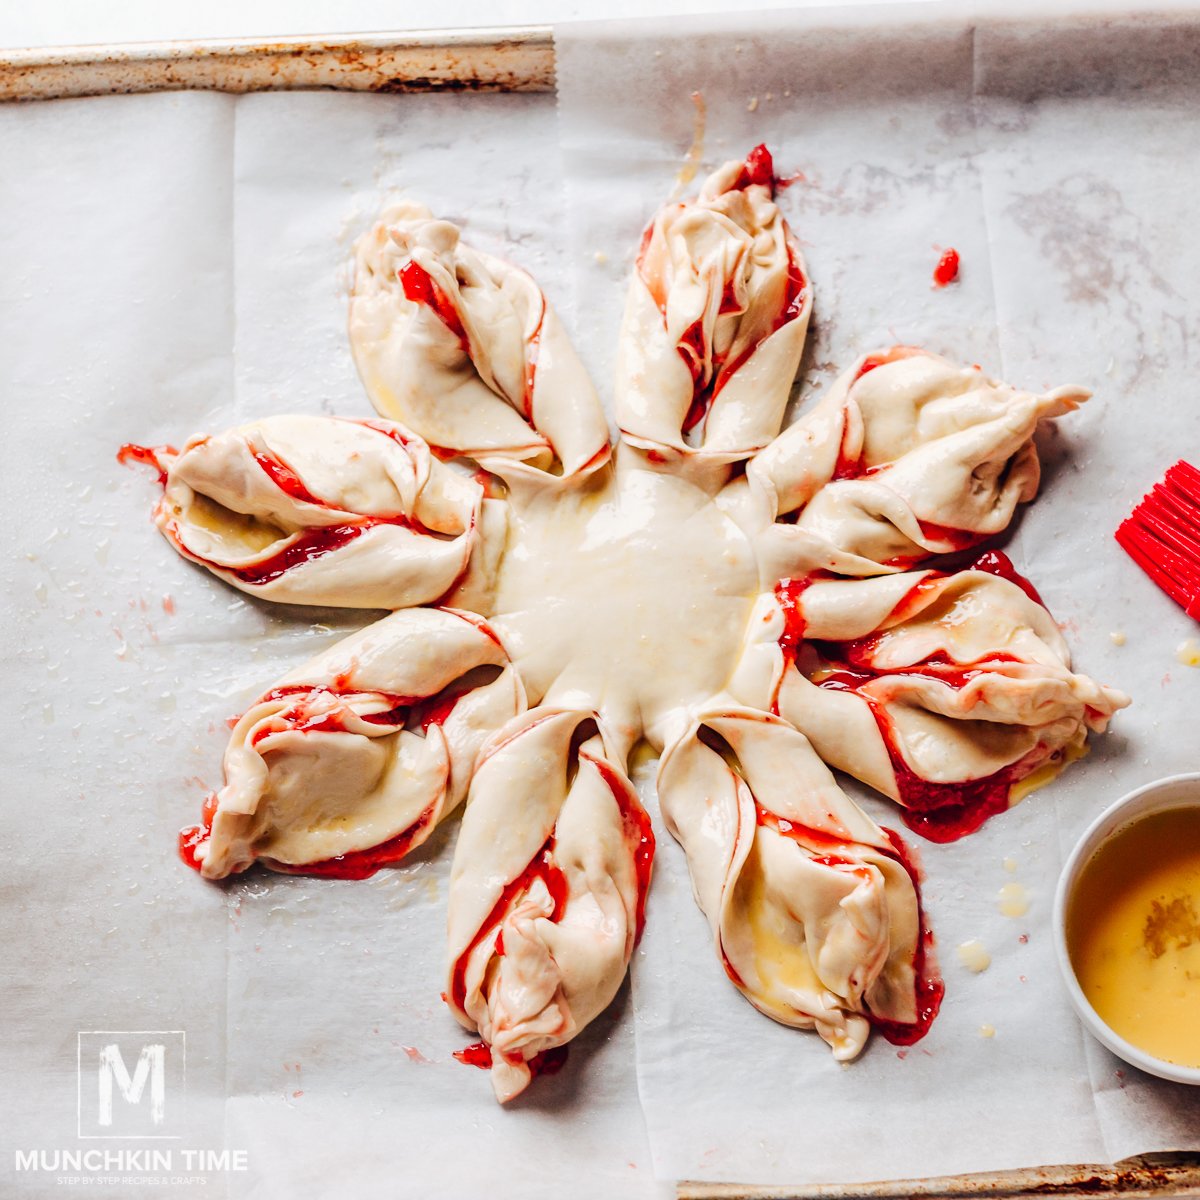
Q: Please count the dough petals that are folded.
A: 8